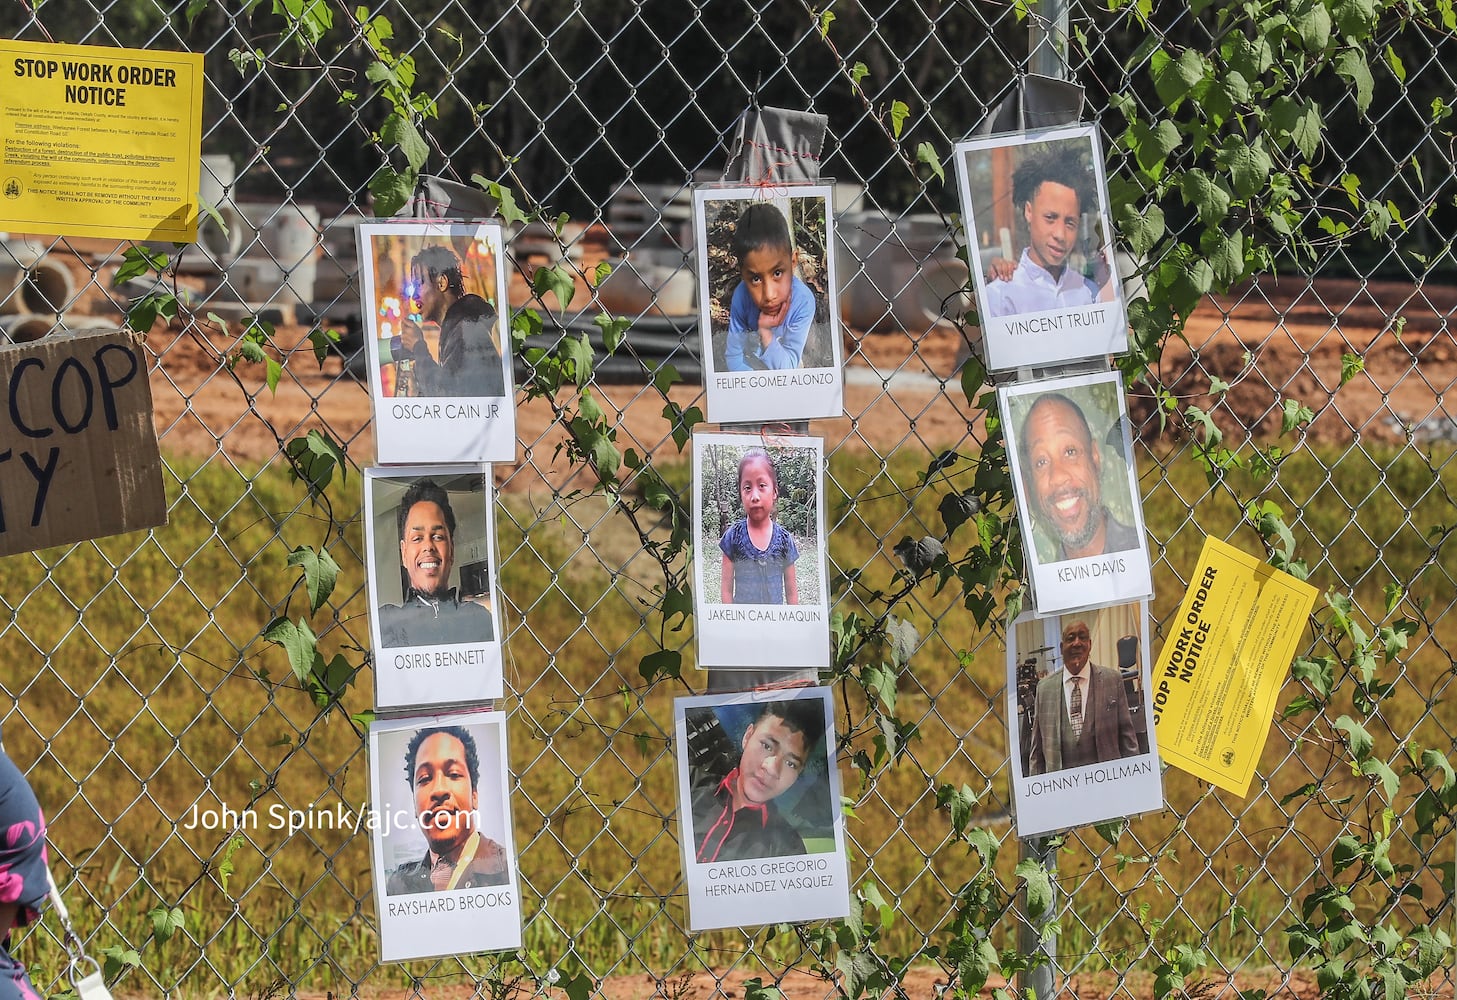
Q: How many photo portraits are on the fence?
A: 9